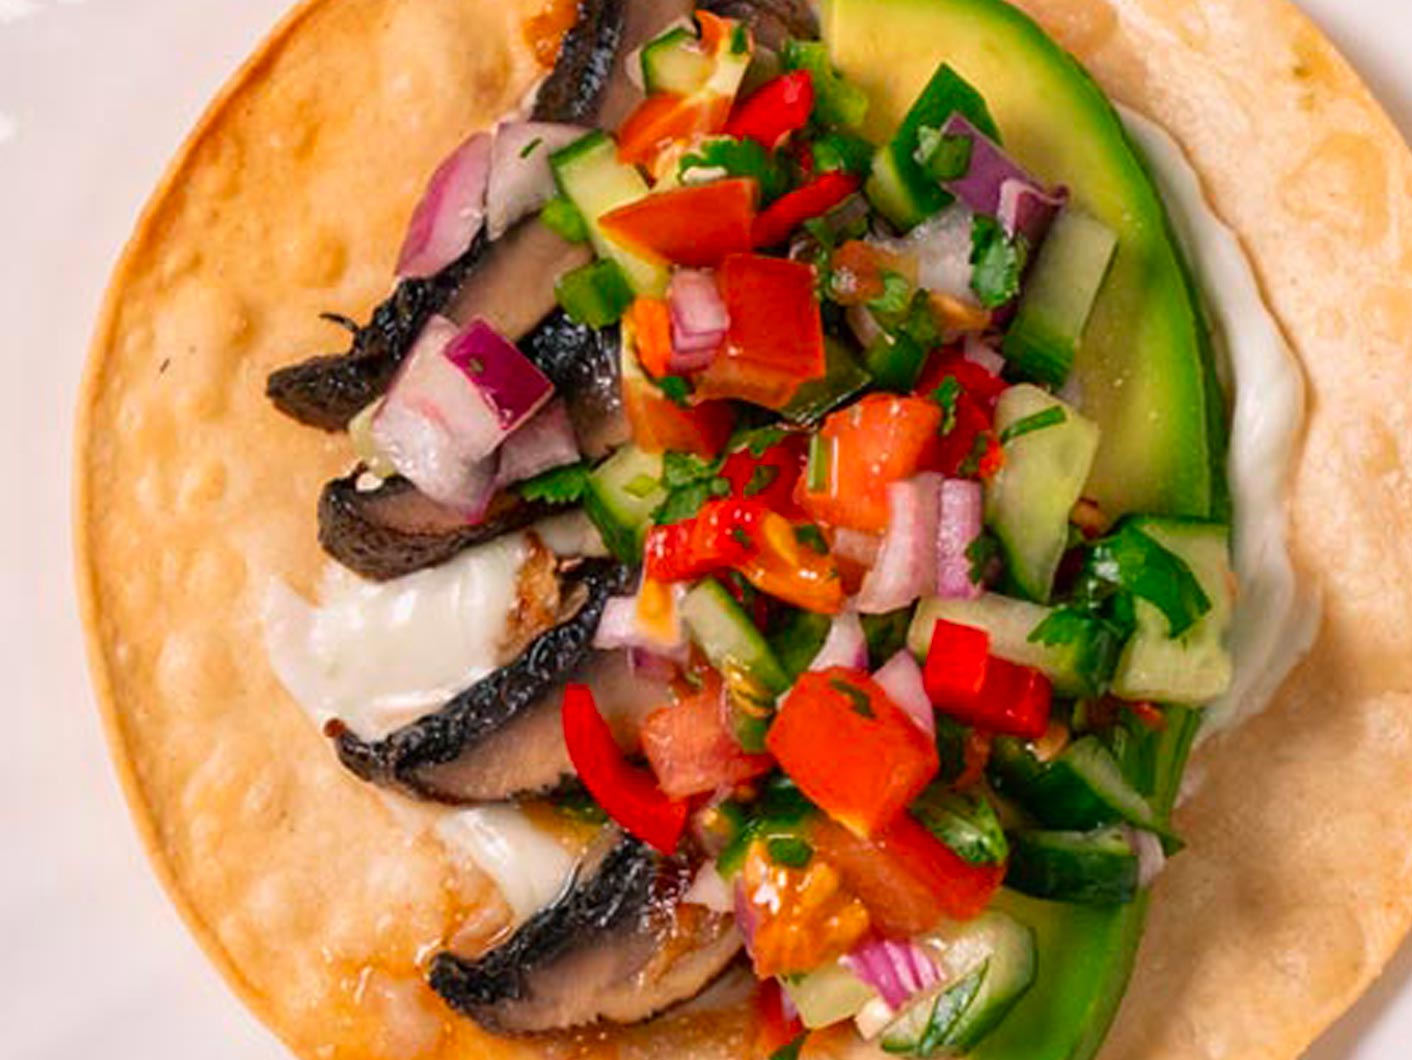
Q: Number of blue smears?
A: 0